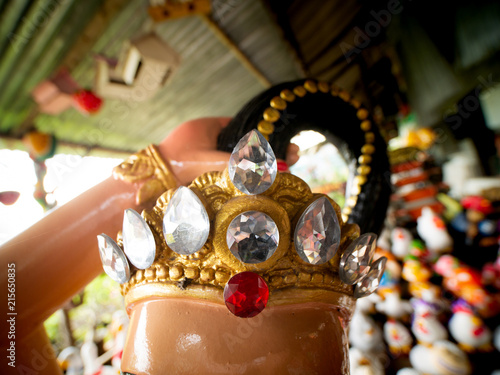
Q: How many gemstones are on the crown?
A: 9